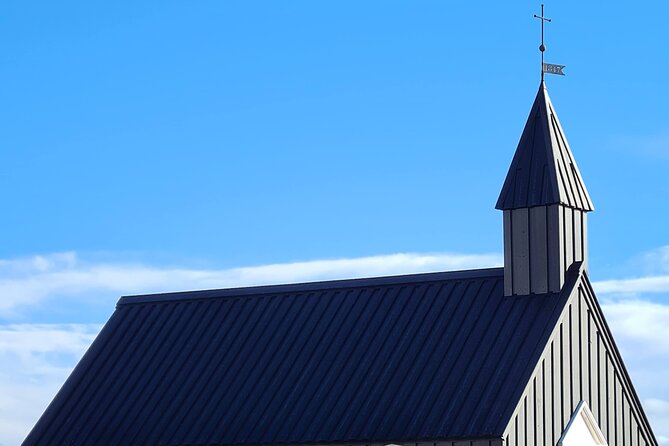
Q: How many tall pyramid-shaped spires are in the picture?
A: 1